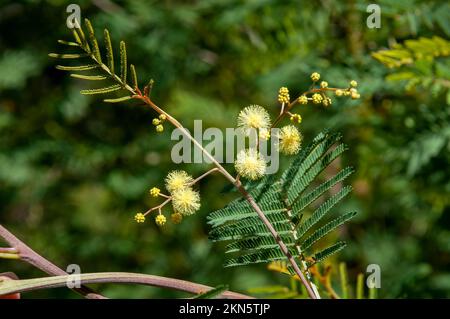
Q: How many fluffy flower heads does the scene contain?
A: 5